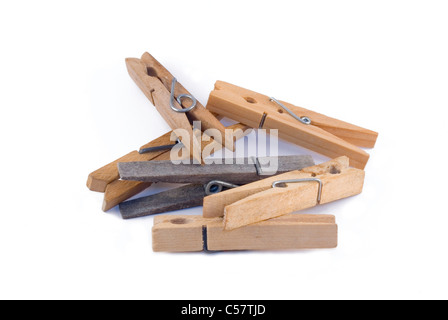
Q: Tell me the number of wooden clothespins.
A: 6